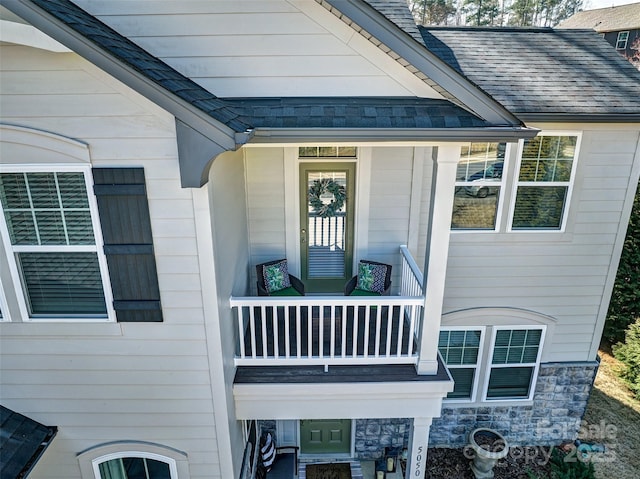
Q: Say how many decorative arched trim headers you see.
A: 3